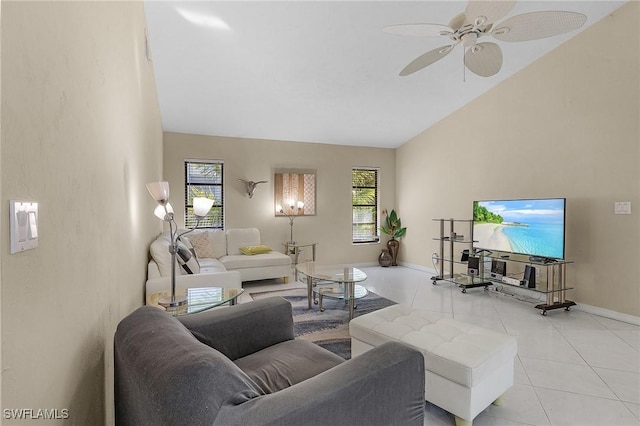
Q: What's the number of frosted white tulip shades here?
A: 6